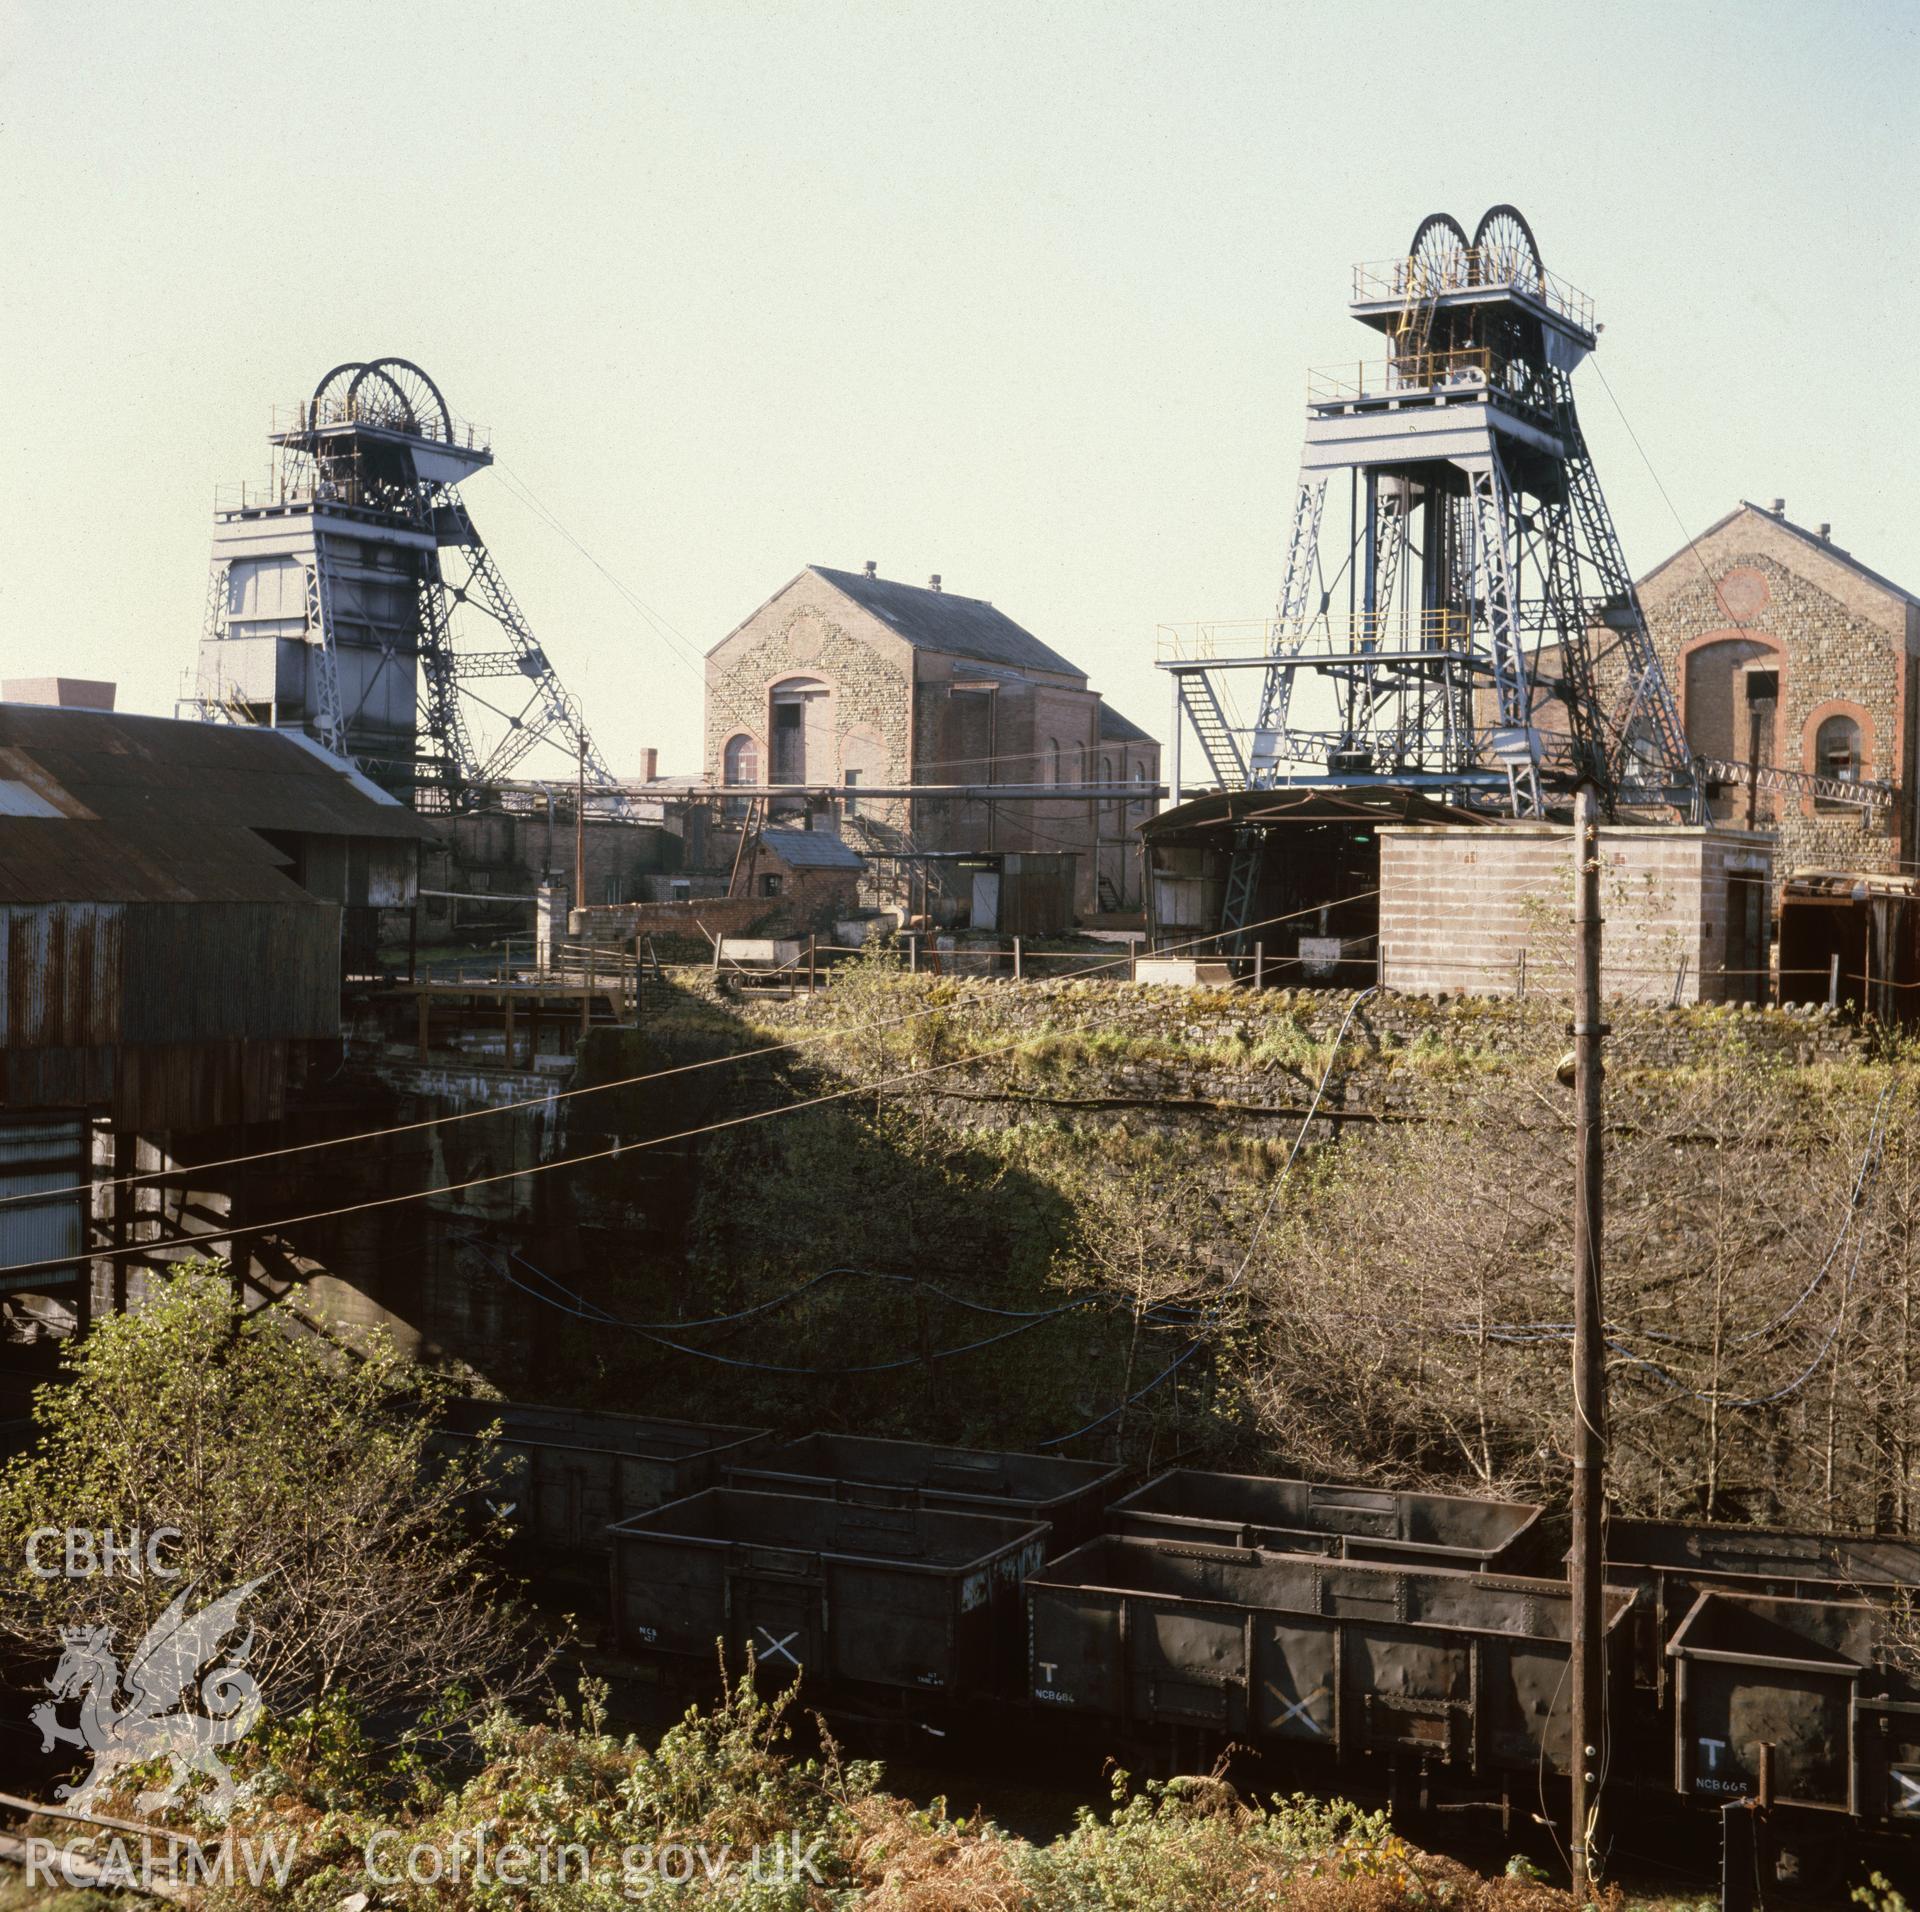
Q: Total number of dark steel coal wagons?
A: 7